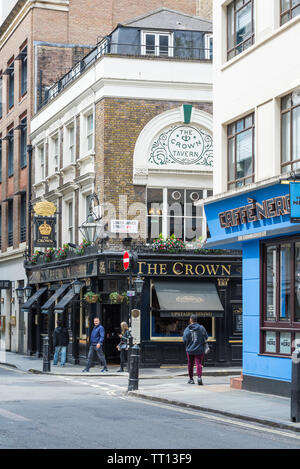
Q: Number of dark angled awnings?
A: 4